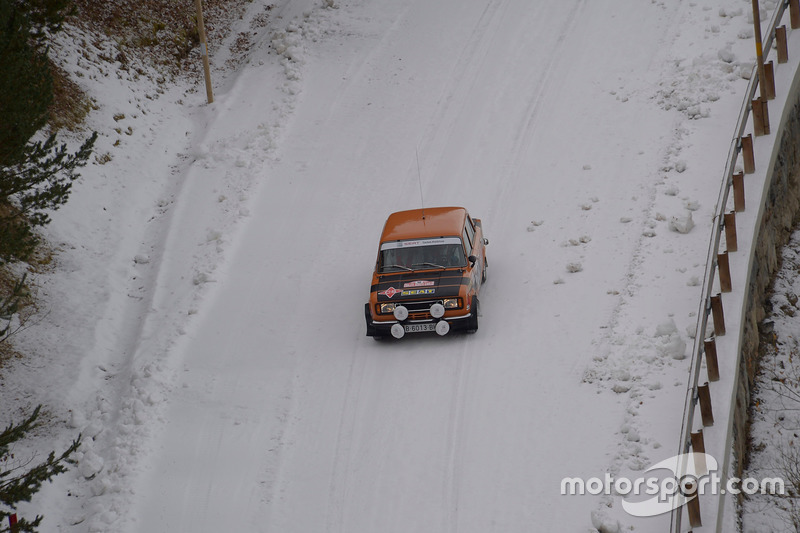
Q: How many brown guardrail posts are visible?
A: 13